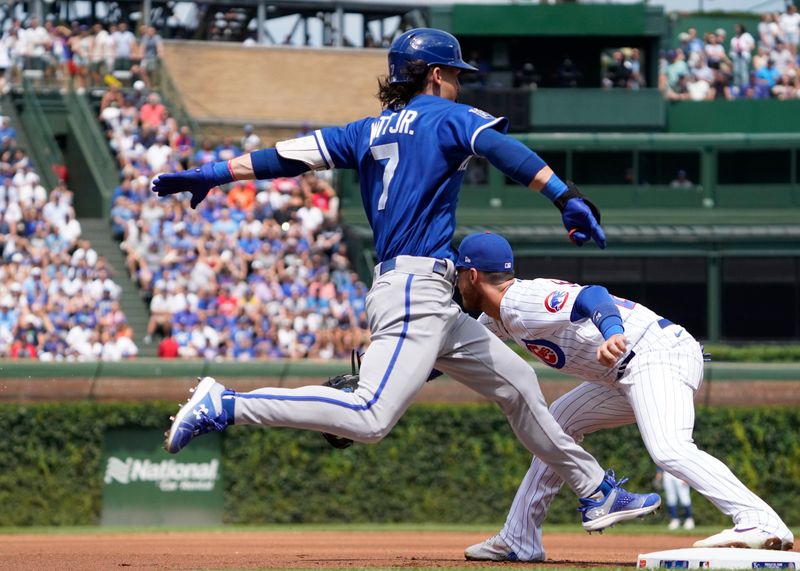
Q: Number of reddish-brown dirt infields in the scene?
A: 1